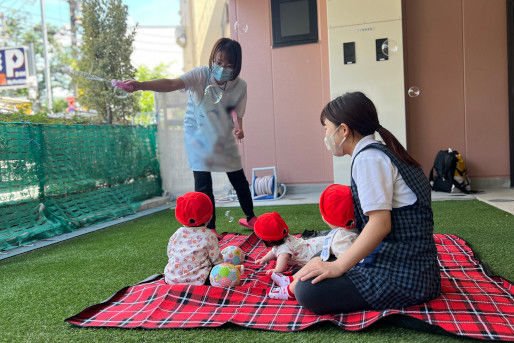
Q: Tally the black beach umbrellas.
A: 0